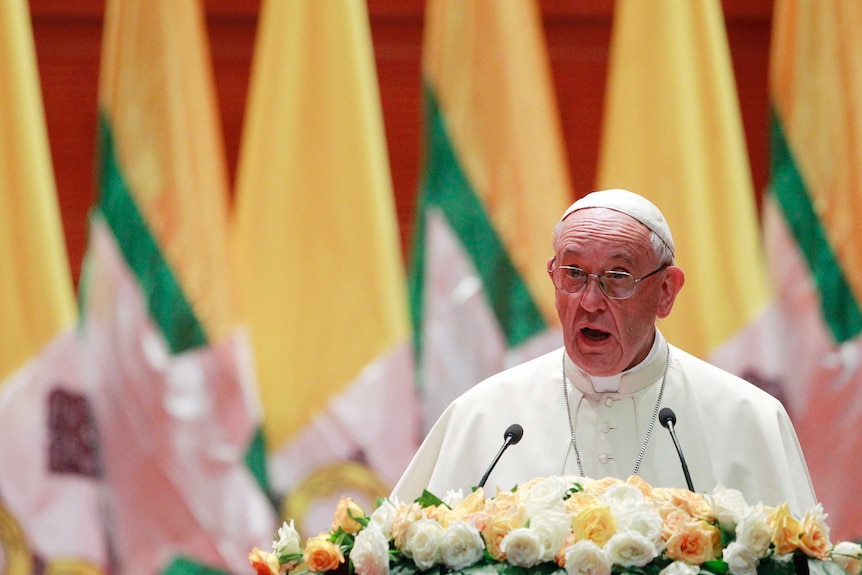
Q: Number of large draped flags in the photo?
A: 6